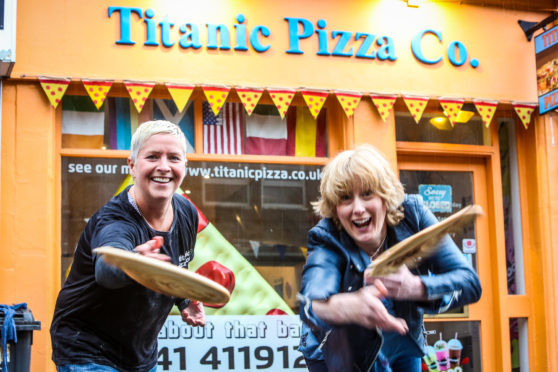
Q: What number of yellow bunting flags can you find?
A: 14